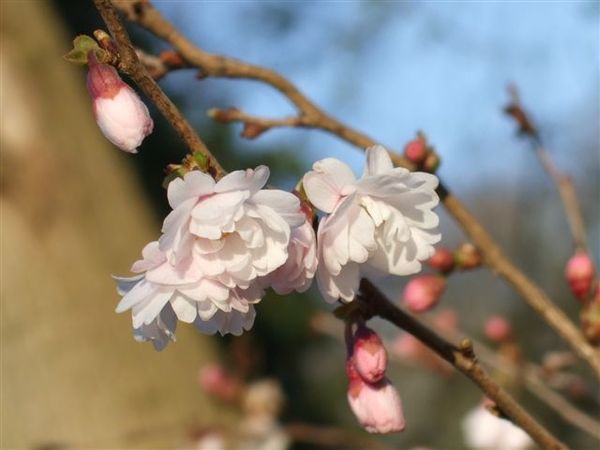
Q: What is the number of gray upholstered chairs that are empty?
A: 0